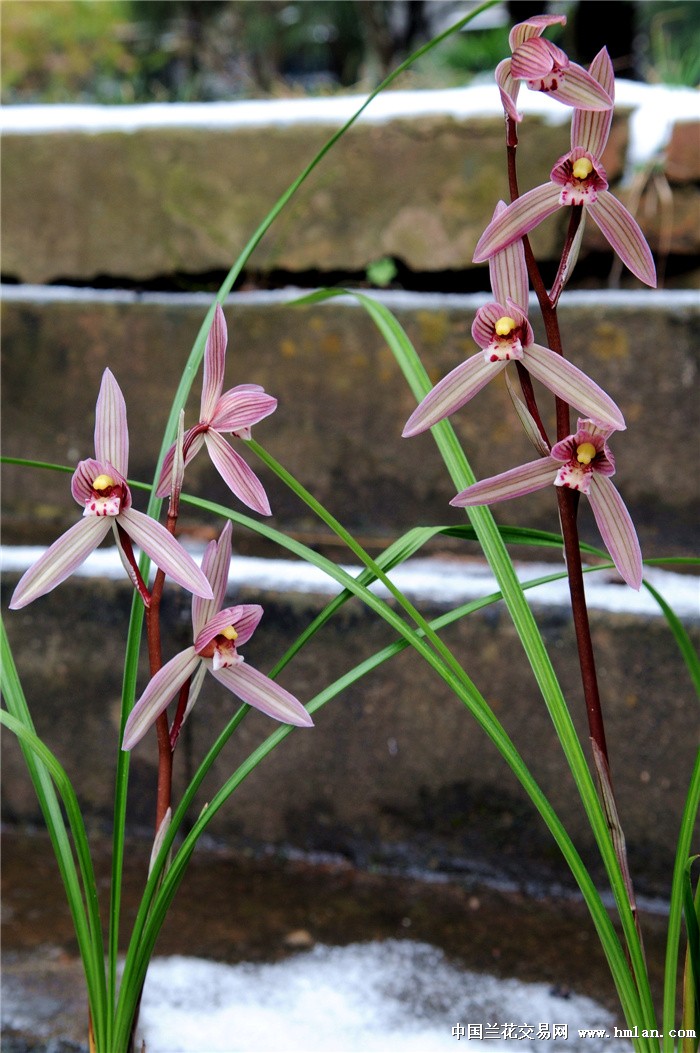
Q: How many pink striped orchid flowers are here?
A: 7